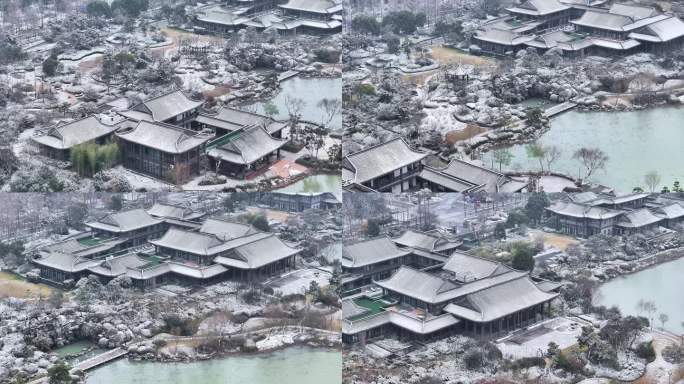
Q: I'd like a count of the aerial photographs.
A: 4